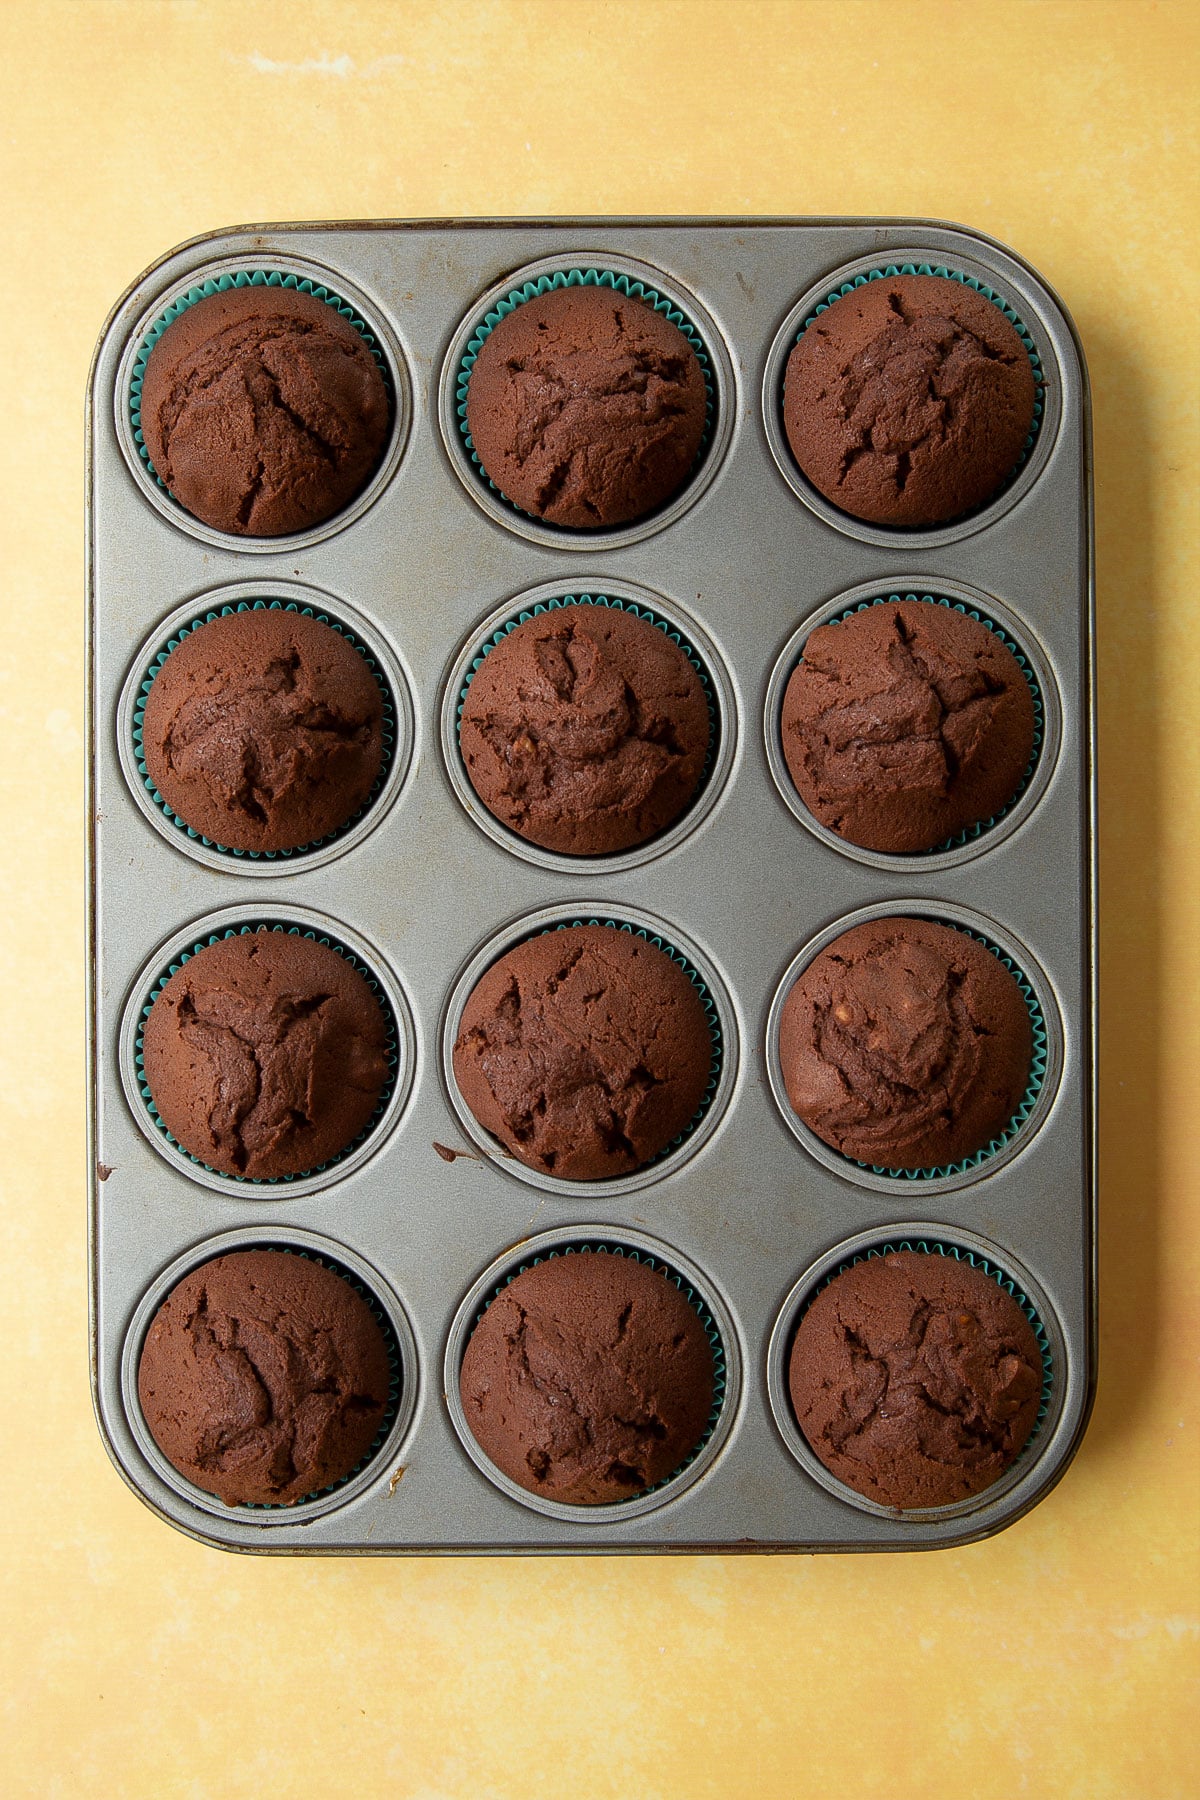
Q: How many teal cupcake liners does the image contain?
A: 12